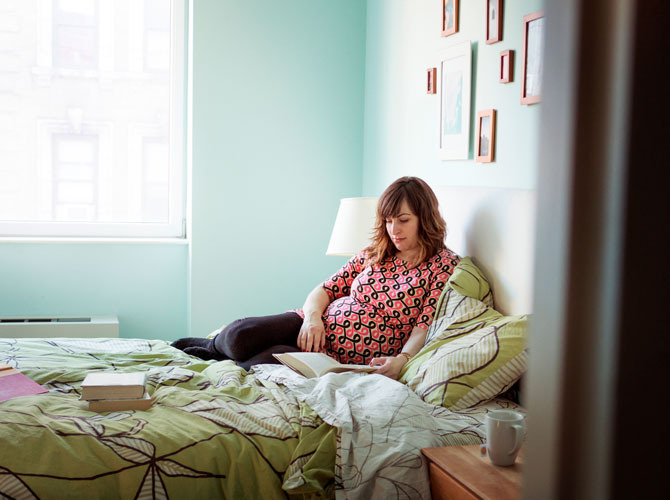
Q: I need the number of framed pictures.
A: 7